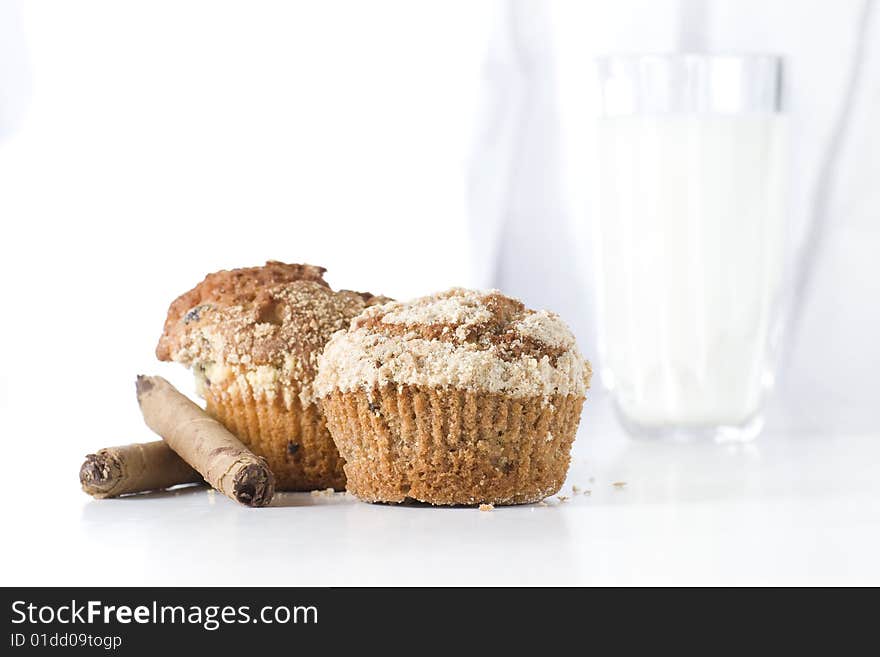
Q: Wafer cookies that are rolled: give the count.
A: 2